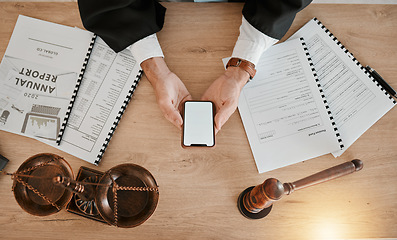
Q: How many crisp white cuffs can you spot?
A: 2